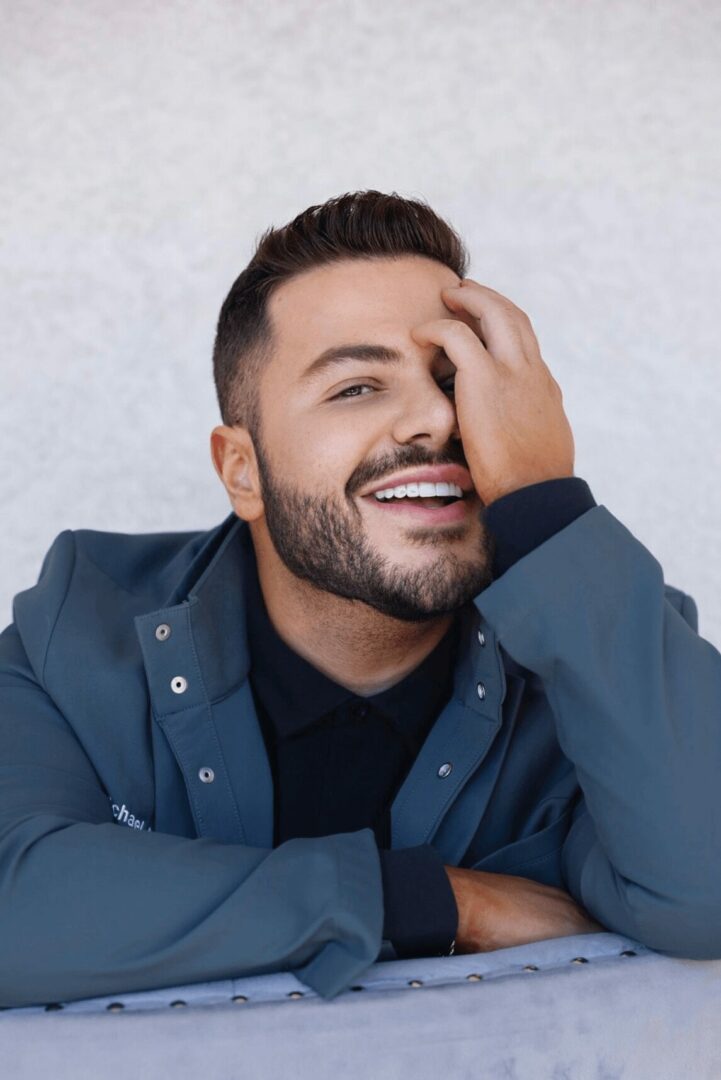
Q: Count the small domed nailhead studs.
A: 11